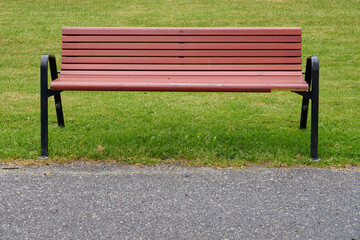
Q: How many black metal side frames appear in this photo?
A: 2